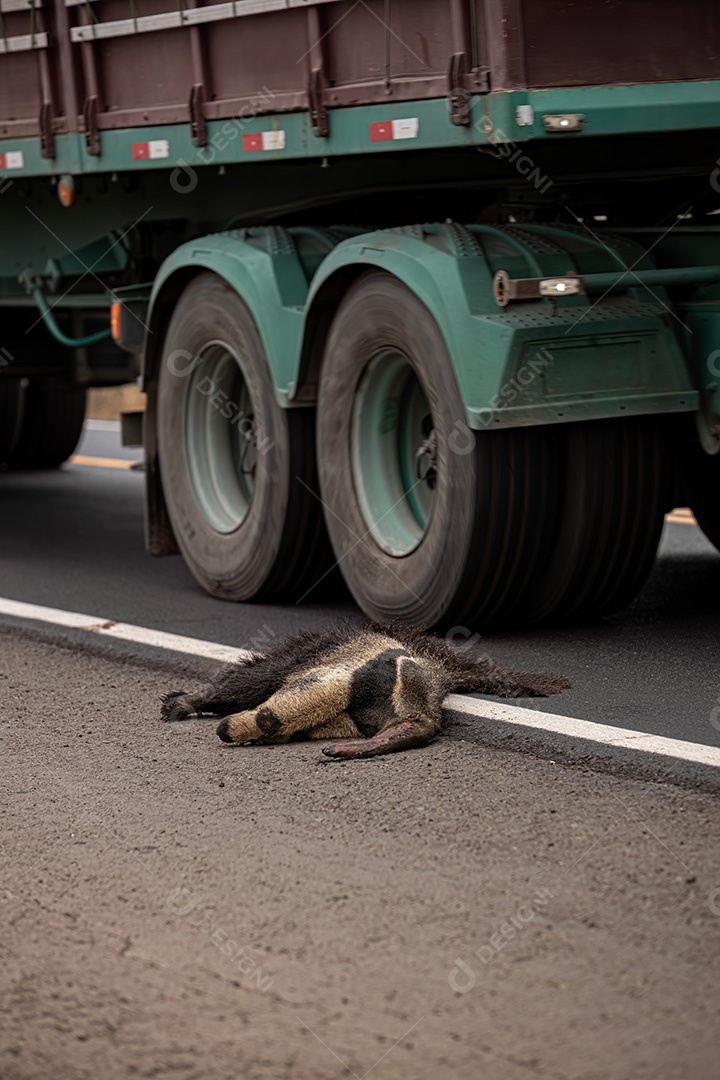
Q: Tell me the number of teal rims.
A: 2